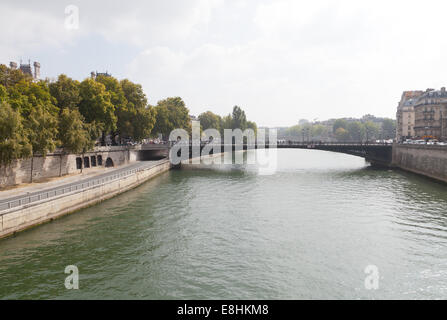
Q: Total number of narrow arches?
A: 4